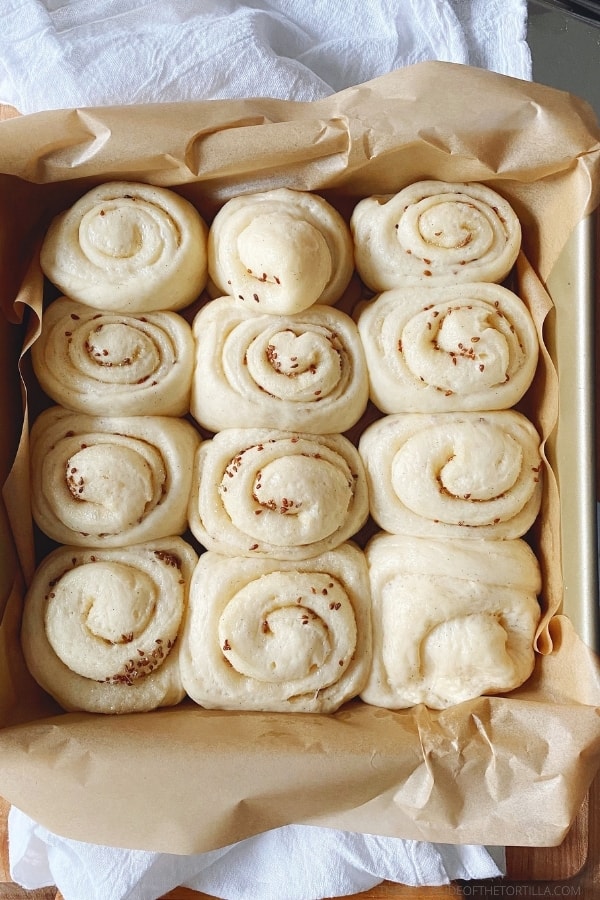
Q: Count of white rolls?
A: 12